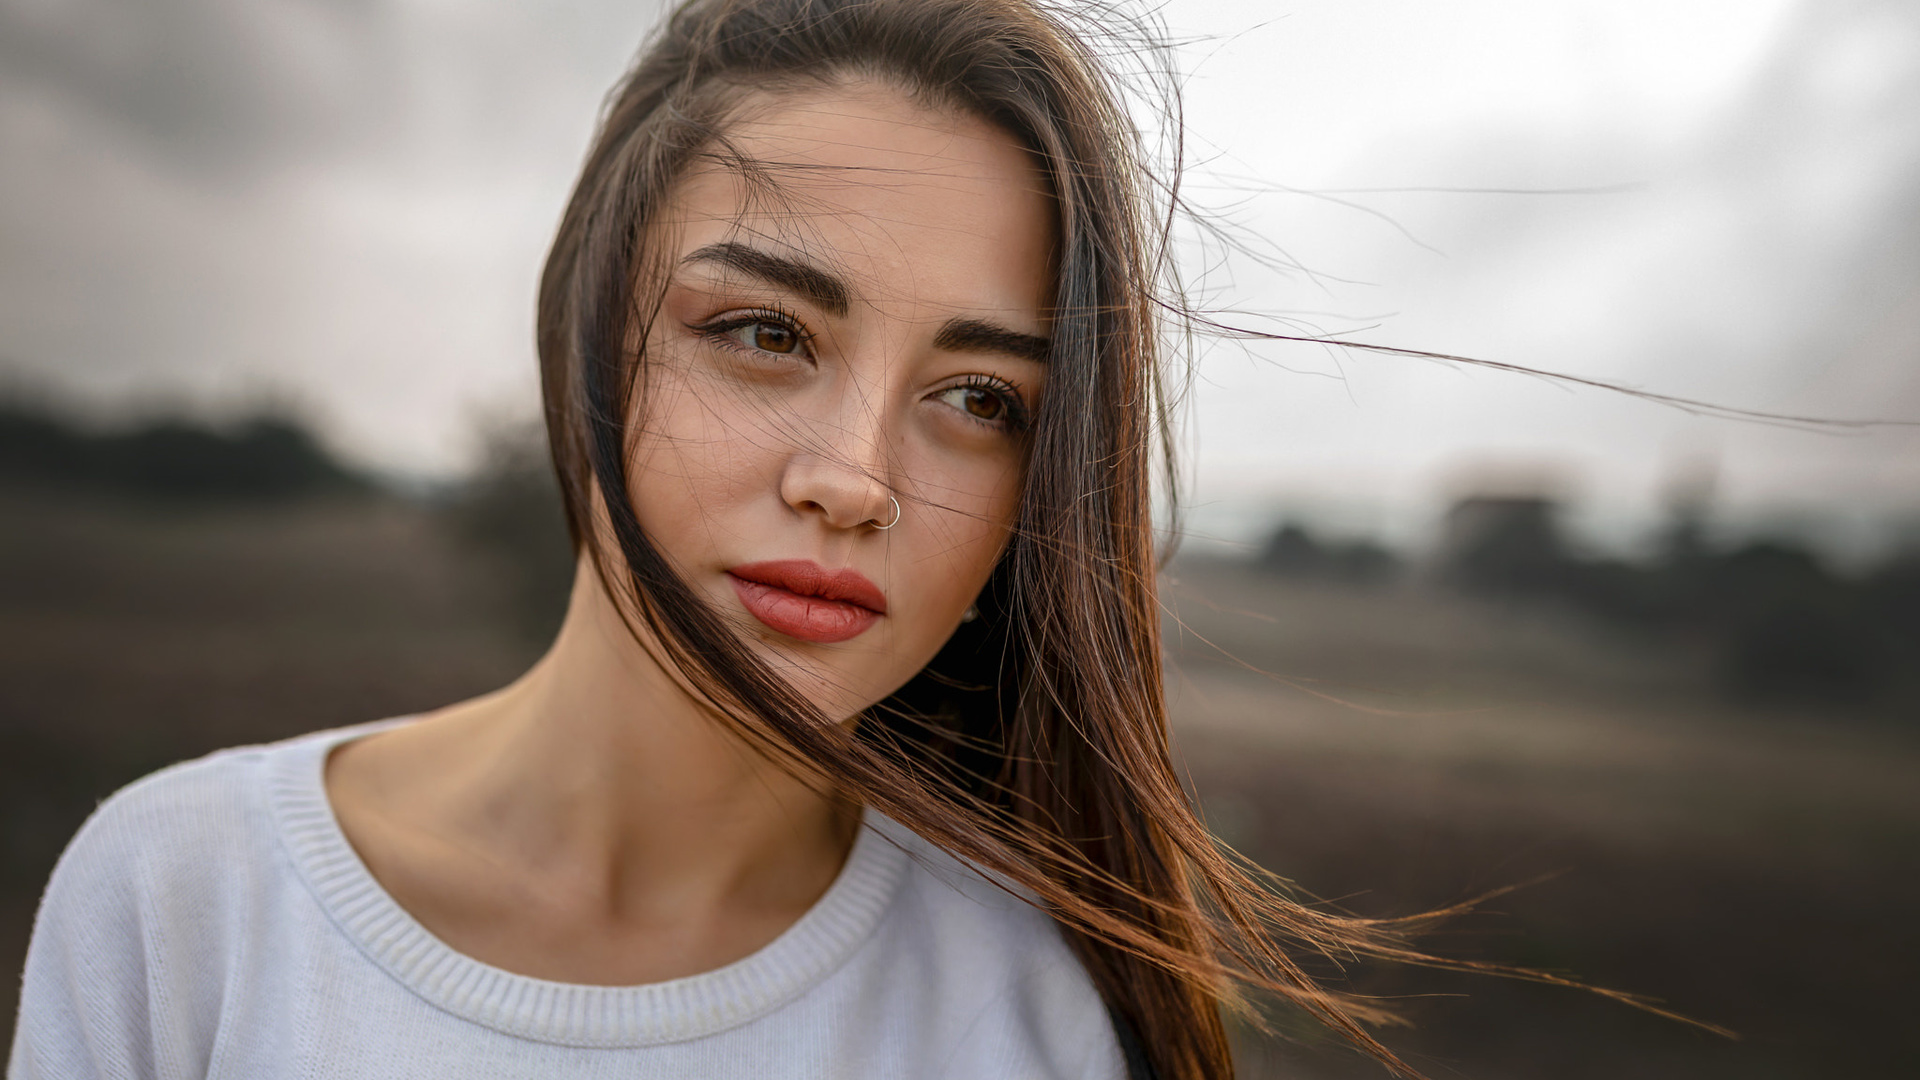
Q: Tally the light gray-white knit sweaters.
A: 1